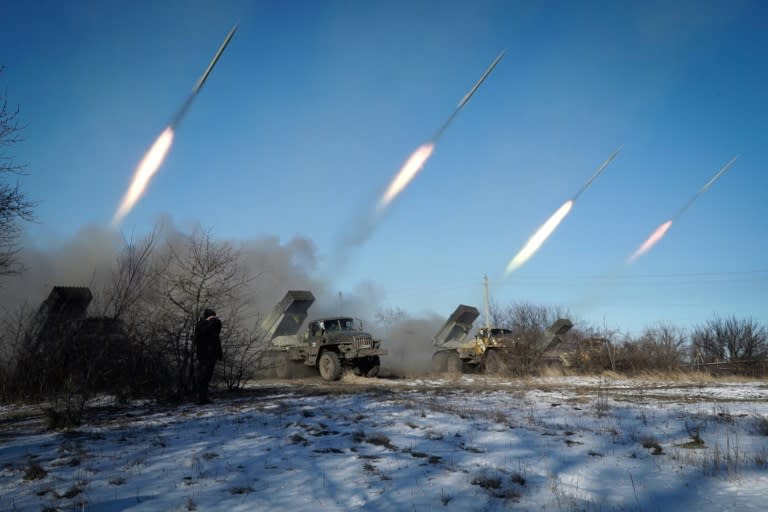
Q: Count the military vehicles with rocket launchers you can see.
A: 4